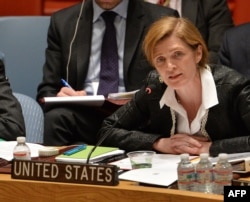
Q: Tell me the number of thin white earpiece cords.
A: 1